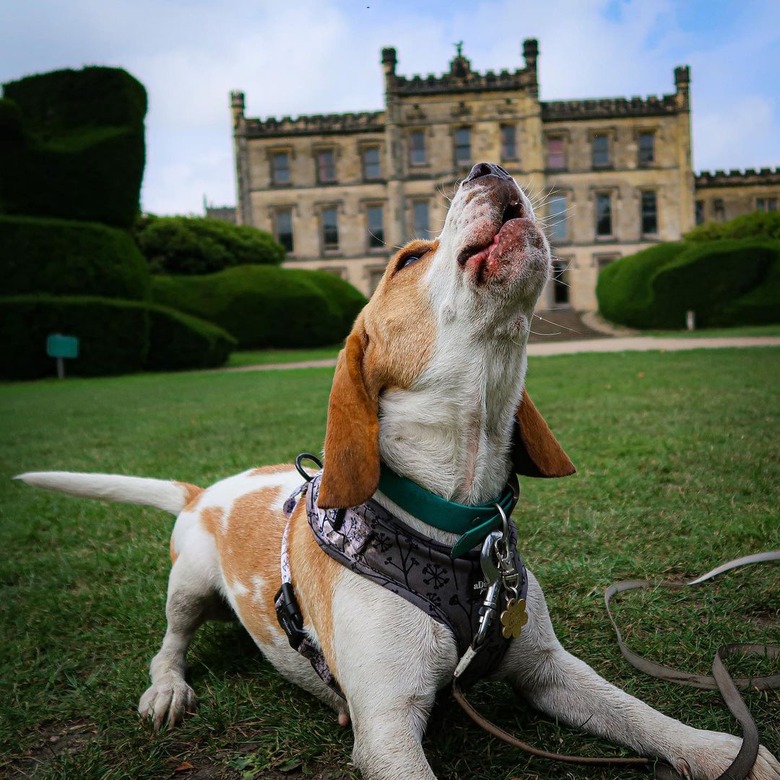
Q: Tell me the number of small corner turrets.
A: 4